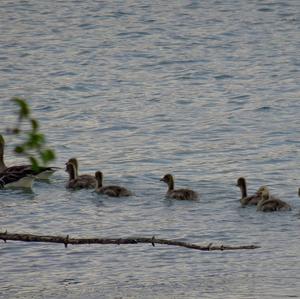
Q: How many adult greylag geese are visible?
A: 2